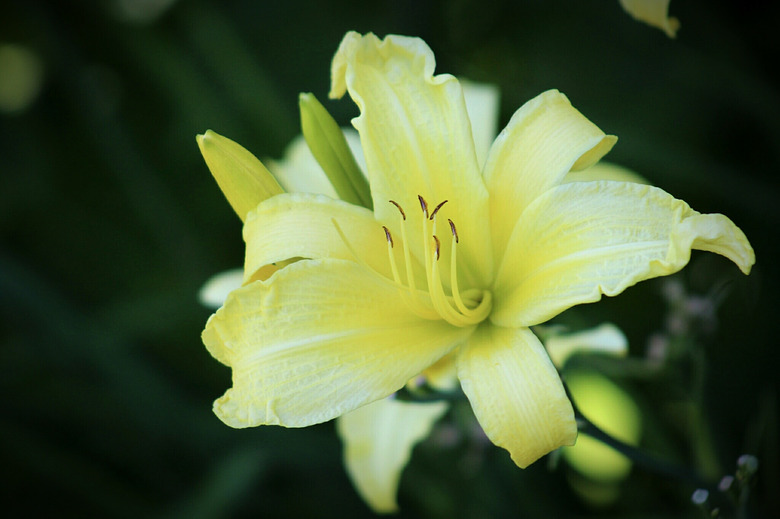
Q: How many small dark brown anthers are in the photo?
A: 6